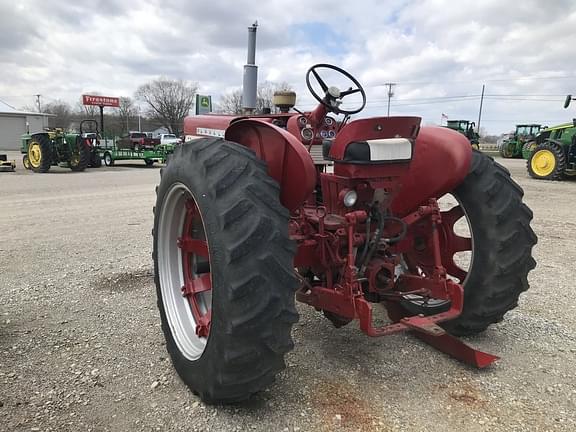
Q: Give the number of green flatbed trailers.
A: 1